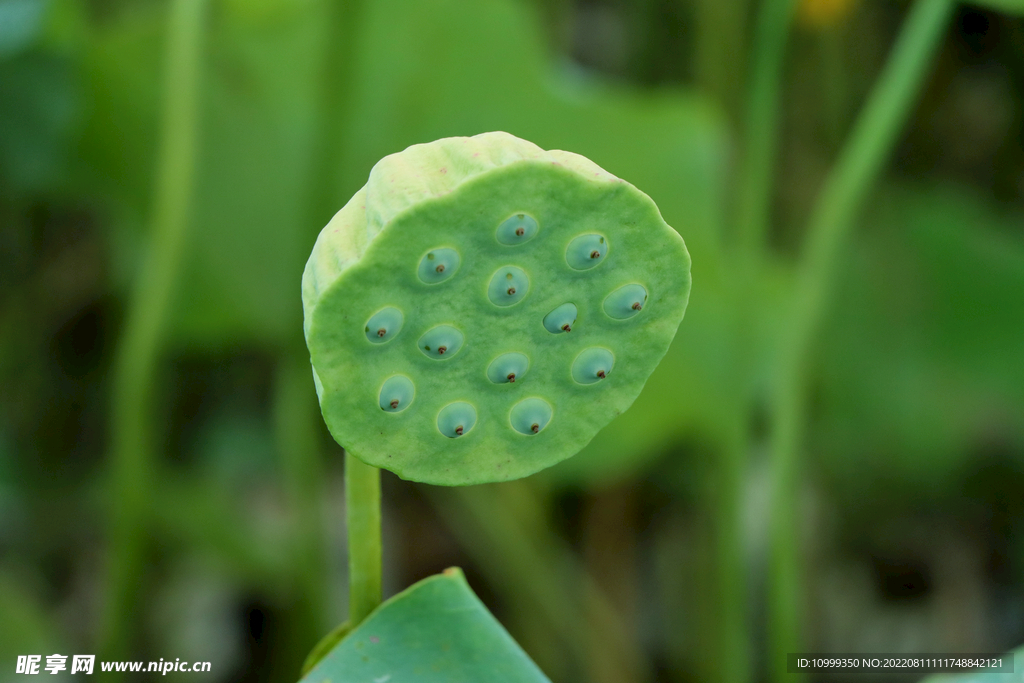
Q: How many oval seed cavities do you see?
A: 13